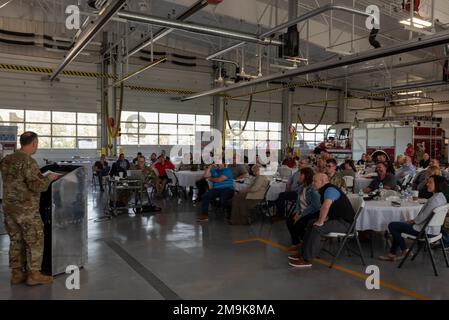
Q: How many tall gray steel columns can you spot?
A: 4